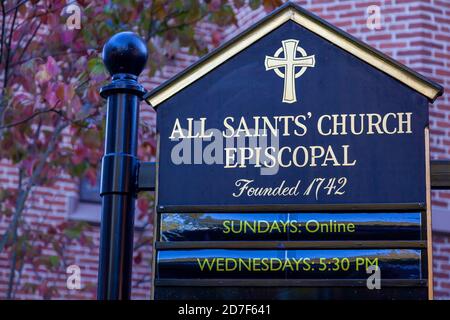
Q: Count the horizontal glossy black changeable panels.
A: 2